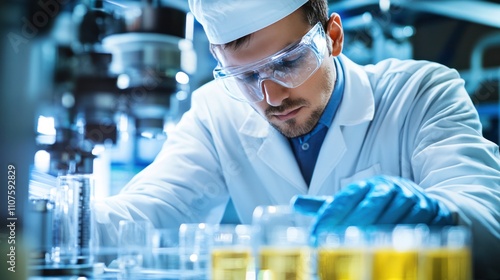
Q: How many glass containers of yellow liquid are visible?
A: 5